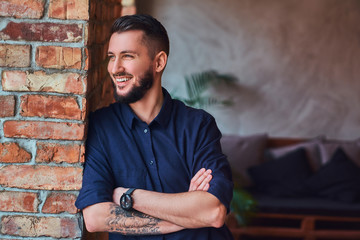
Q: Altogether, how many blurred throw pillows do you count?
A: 5